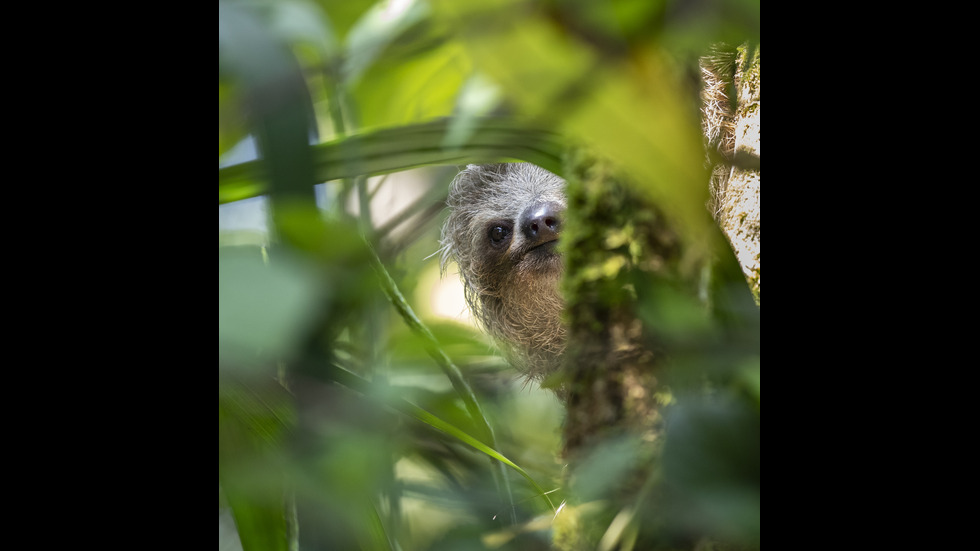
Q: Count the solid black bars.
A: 2